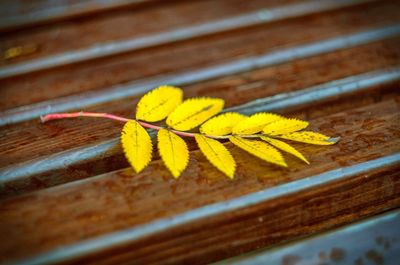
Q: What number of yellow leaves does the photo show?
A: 11